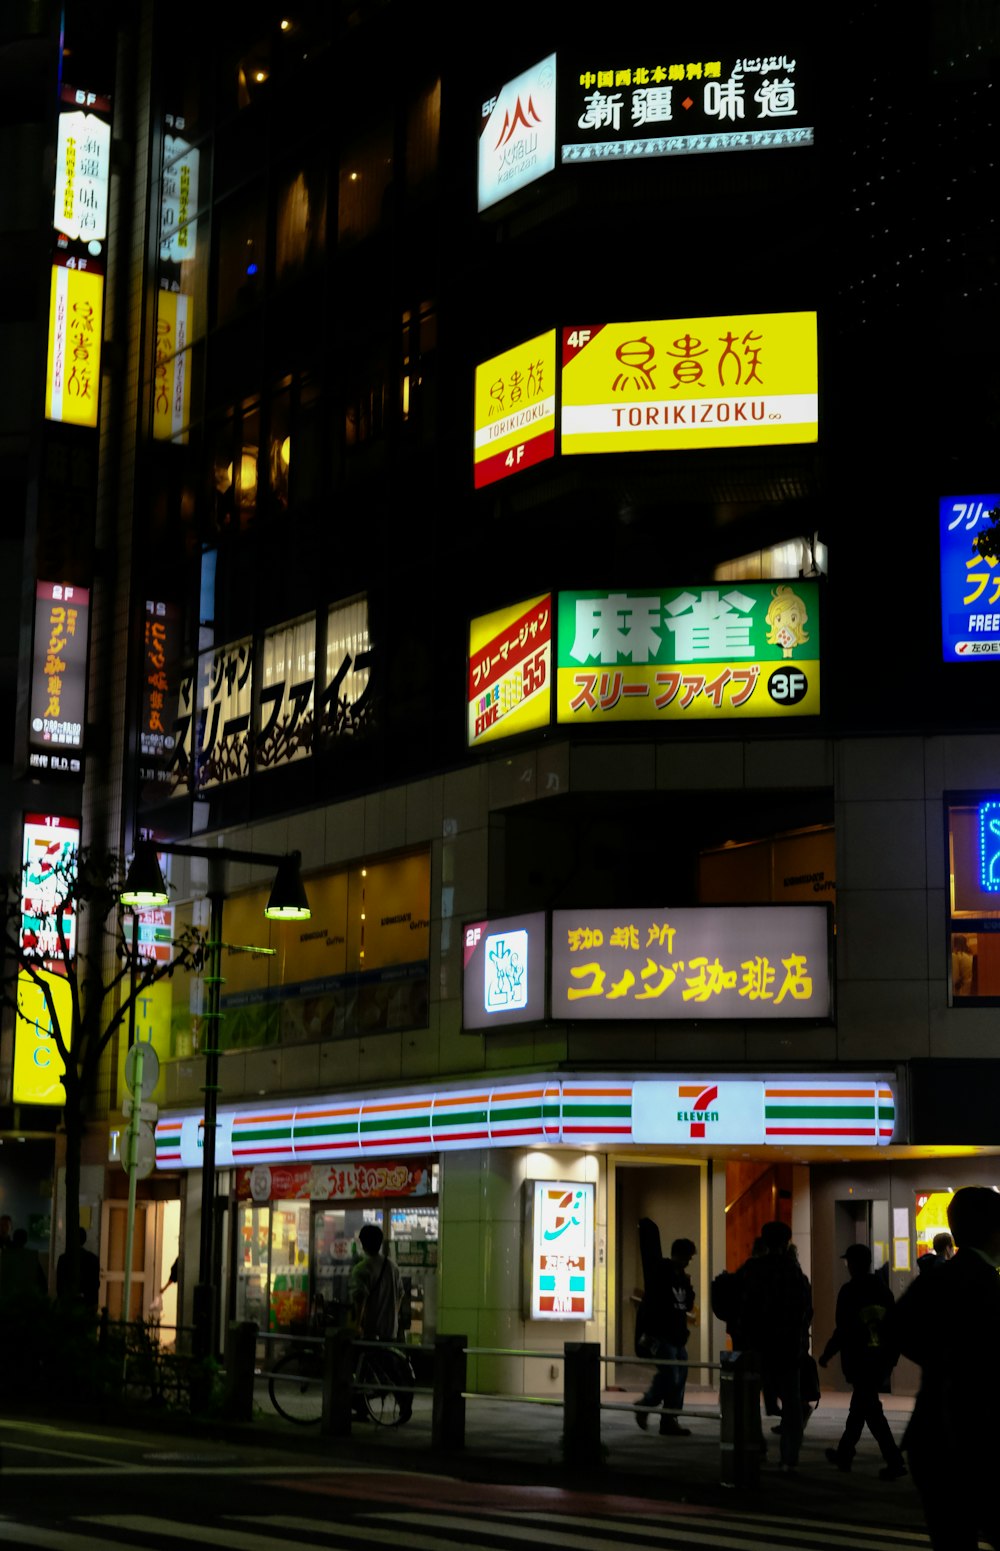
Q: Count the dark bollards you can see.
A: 5